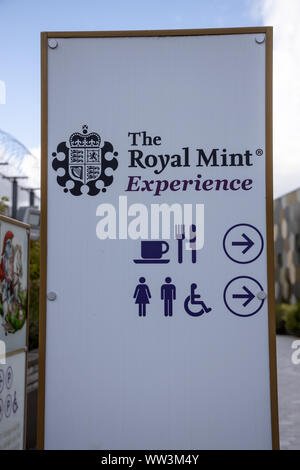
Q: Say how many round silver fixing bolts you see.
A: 4